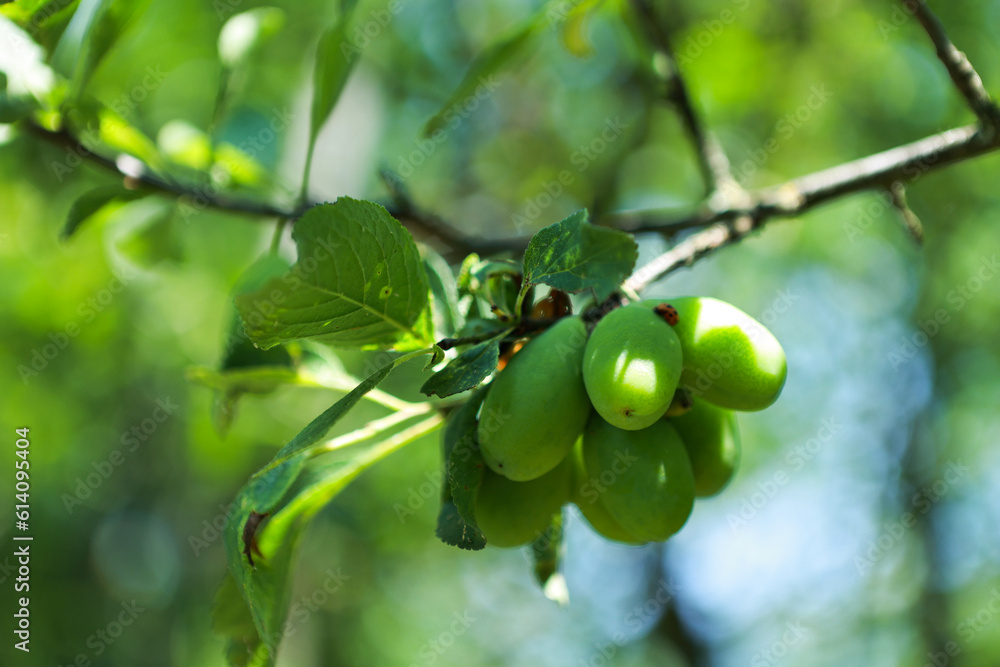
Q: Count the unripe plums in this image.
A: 7